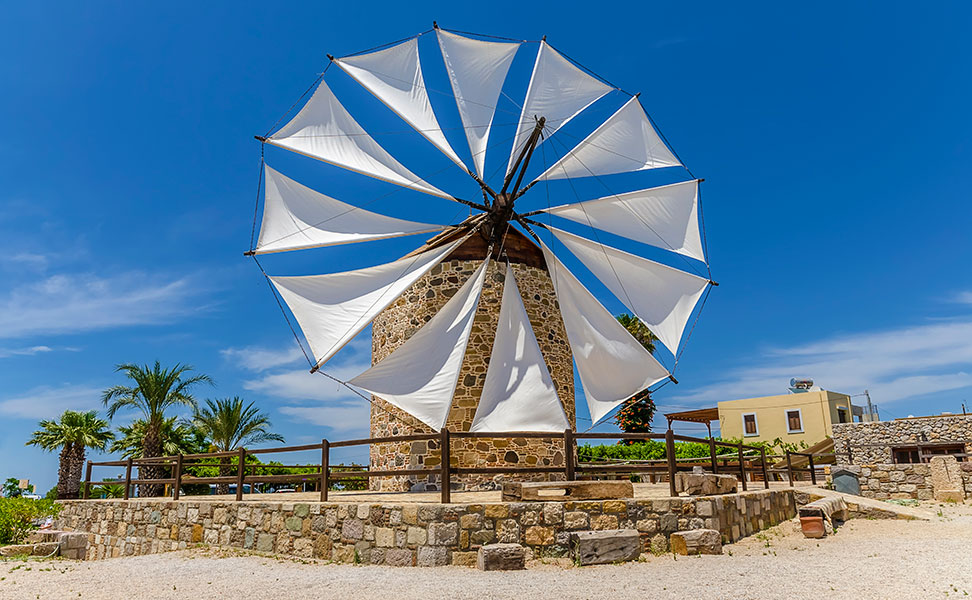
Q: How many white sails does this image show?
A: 12